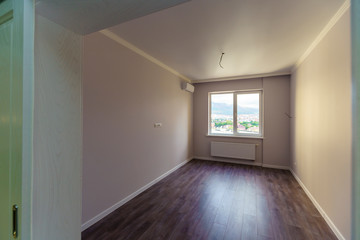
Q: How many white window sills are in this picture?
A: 1